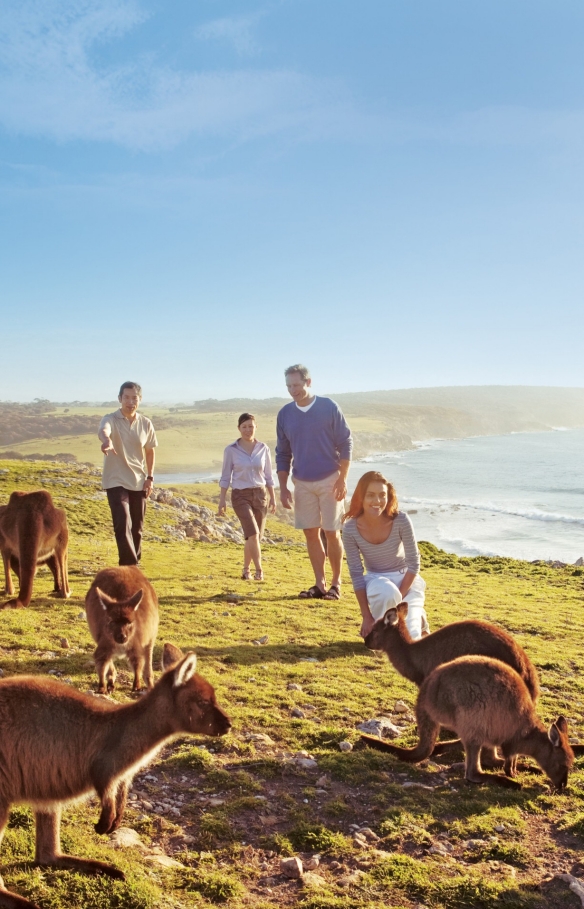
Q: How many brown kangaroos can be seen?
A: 5